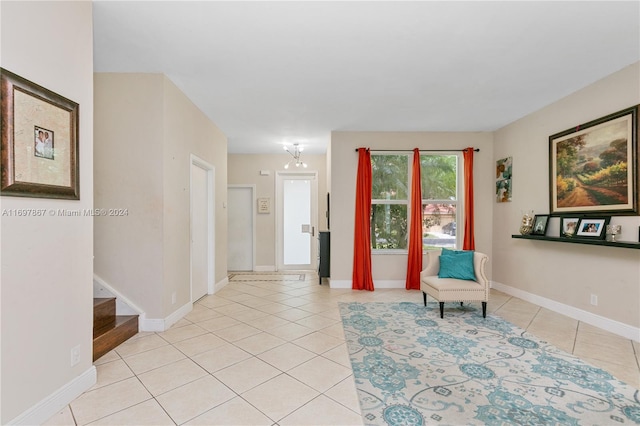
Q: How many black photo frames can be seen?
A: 3